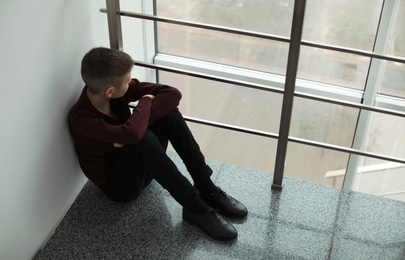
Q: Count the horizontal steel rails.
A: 3